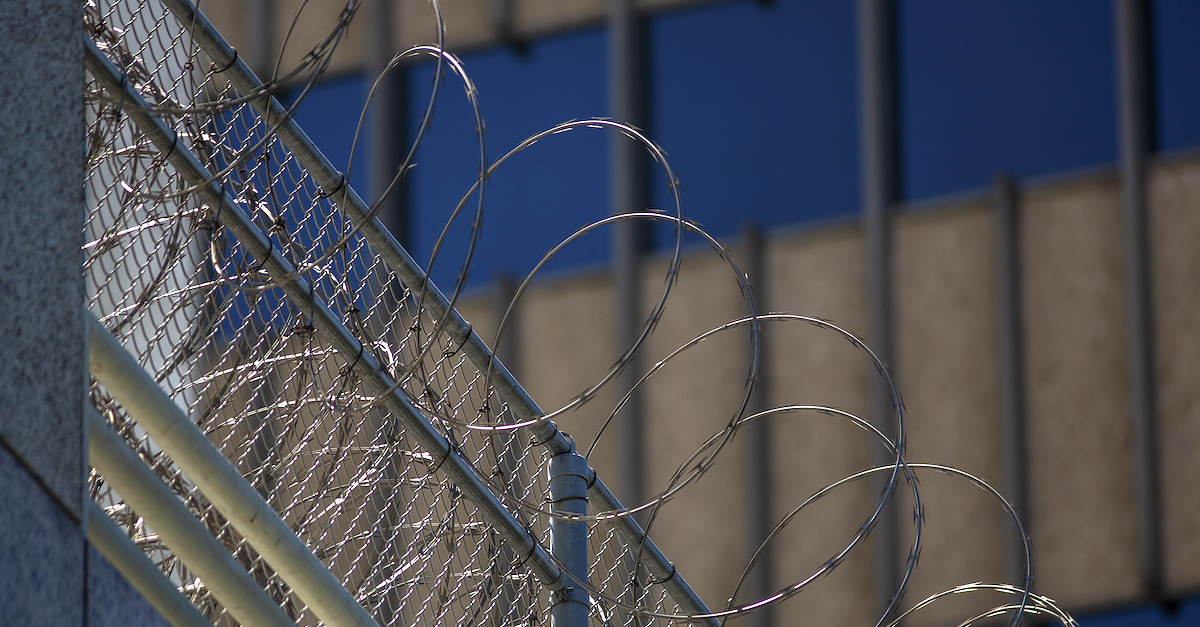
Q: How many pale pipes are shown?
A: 3